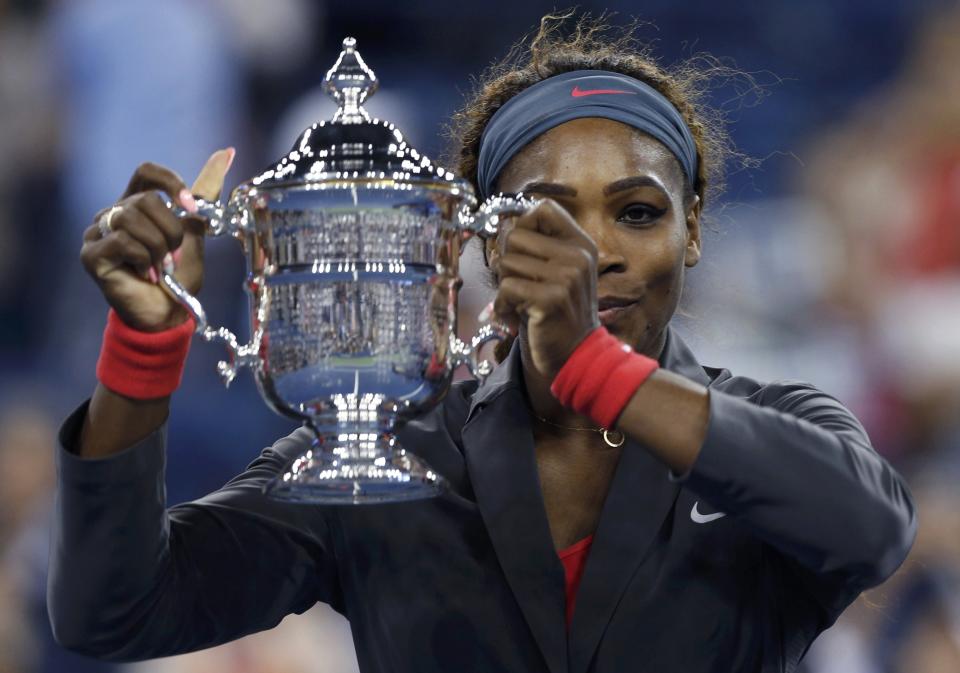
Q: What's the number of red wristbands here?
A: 2